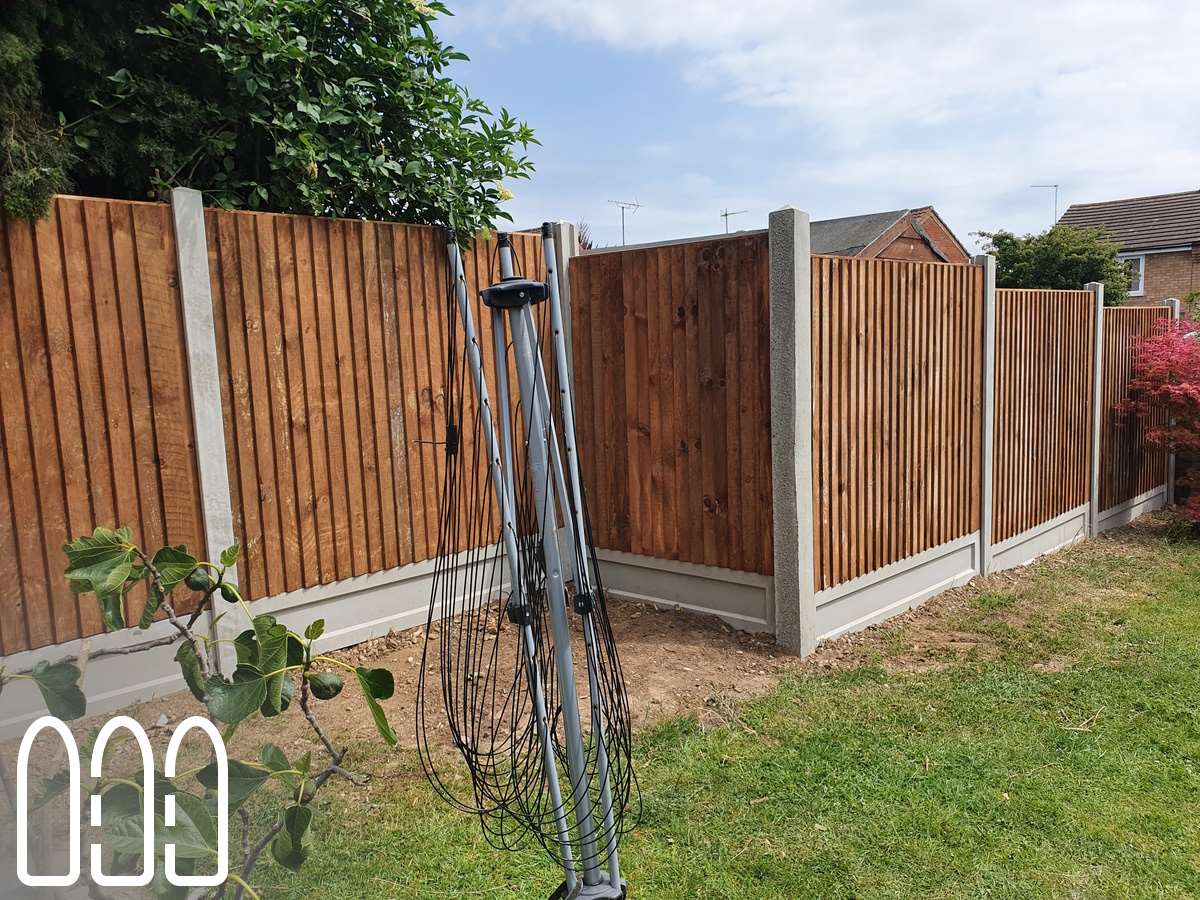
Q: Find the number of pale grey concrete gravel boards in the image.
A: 6